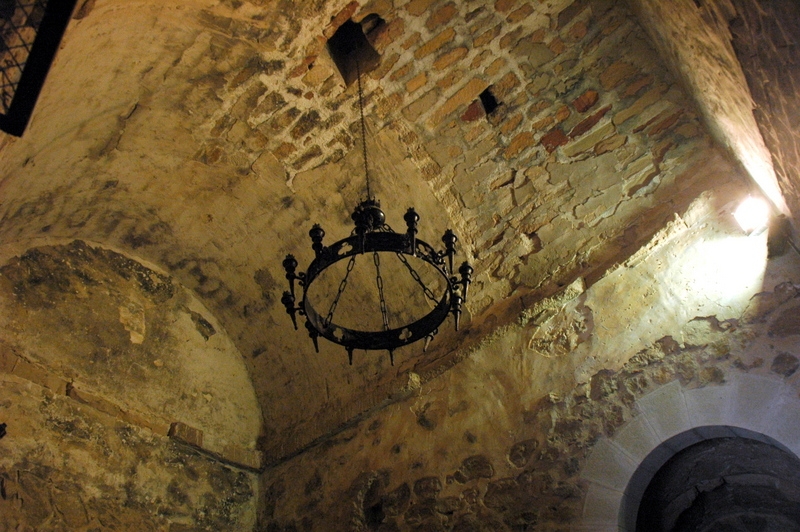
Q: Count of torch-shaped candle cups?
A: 12